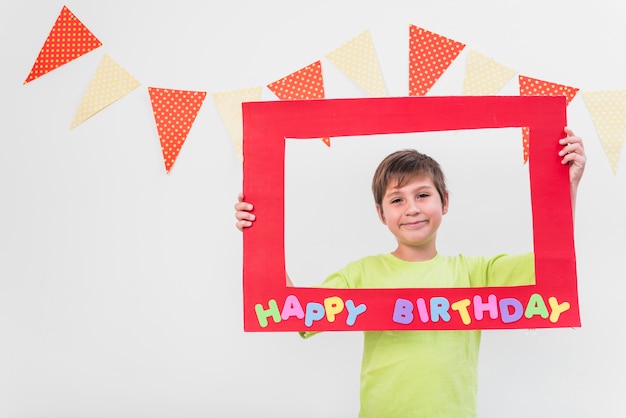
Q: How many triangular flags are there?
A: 10